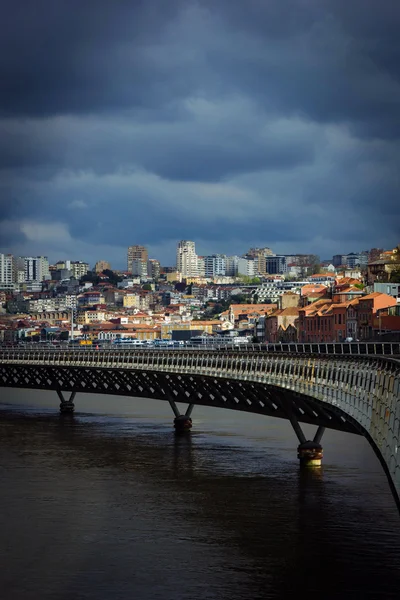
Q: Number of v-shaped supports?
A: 3